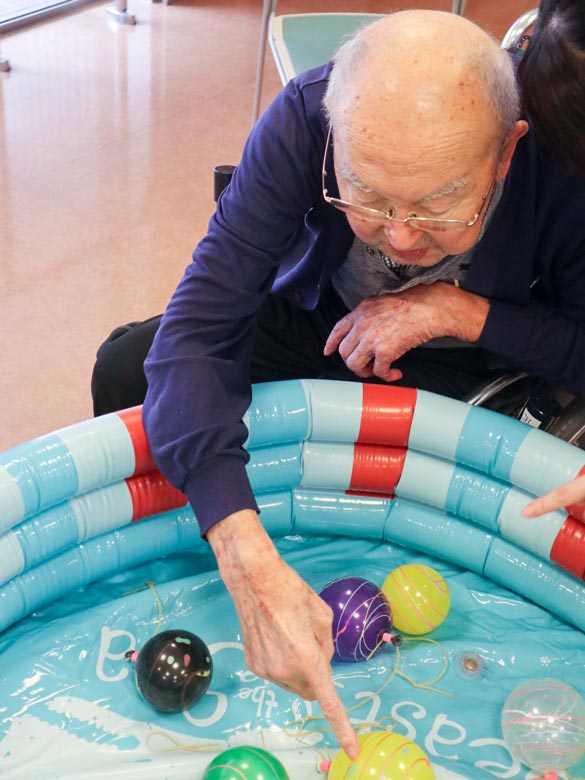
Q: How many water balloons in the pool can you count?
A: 6